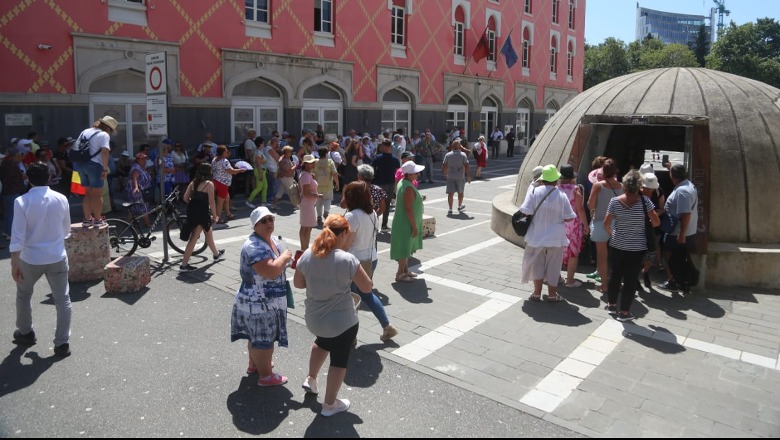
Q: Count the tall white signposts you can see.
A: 1